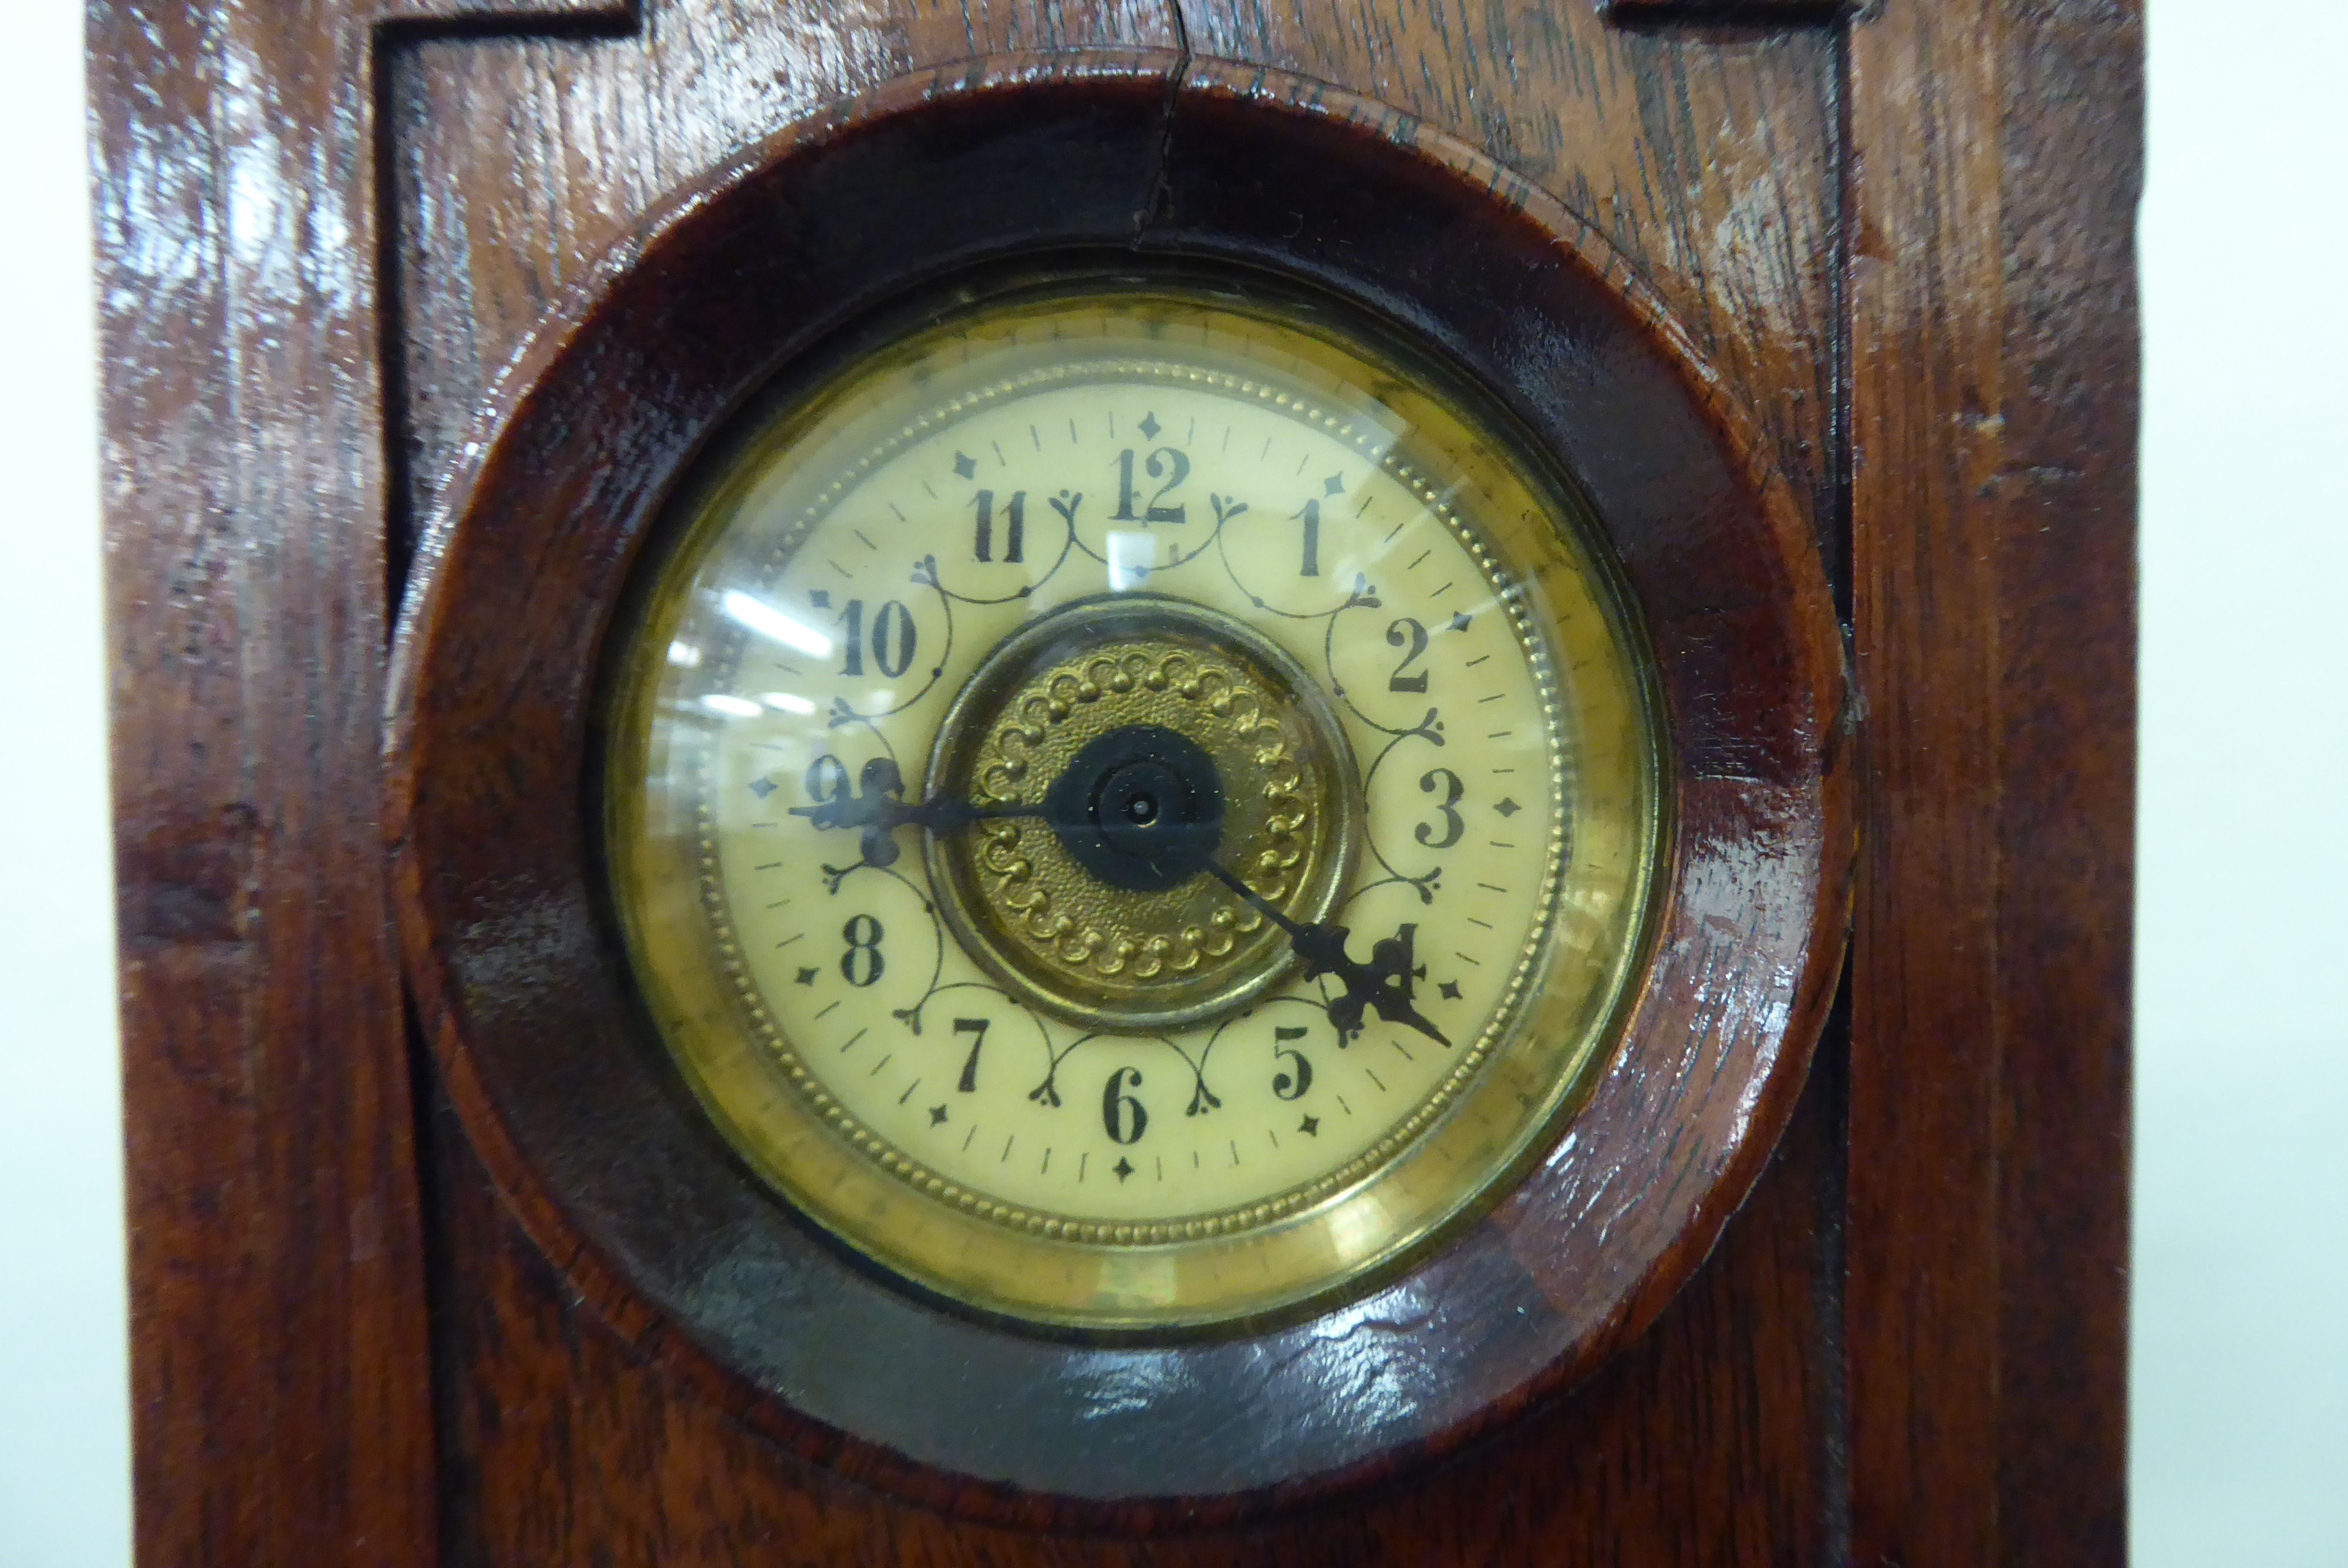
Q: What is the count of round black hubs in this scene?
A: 1